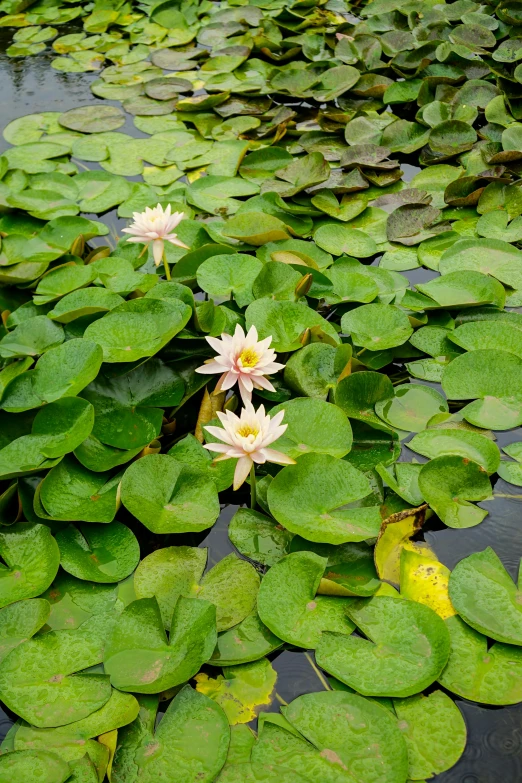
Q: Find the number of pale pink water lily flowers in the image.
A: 3